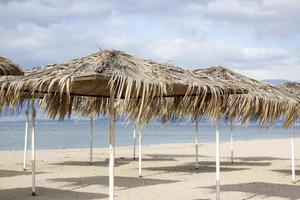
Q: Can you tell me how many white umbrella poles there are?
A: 10